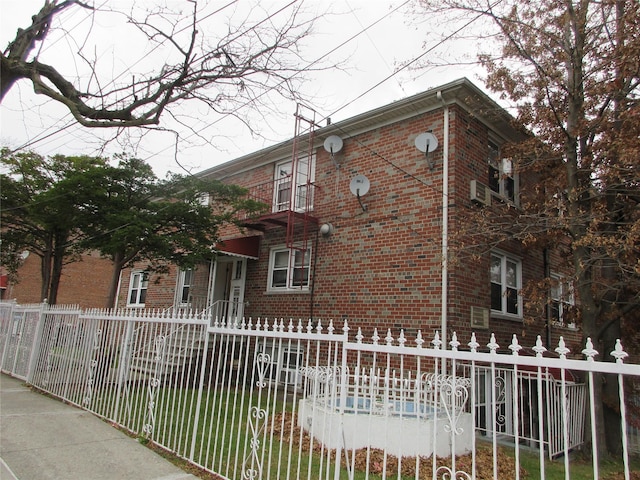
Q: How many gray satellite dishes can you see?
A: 3